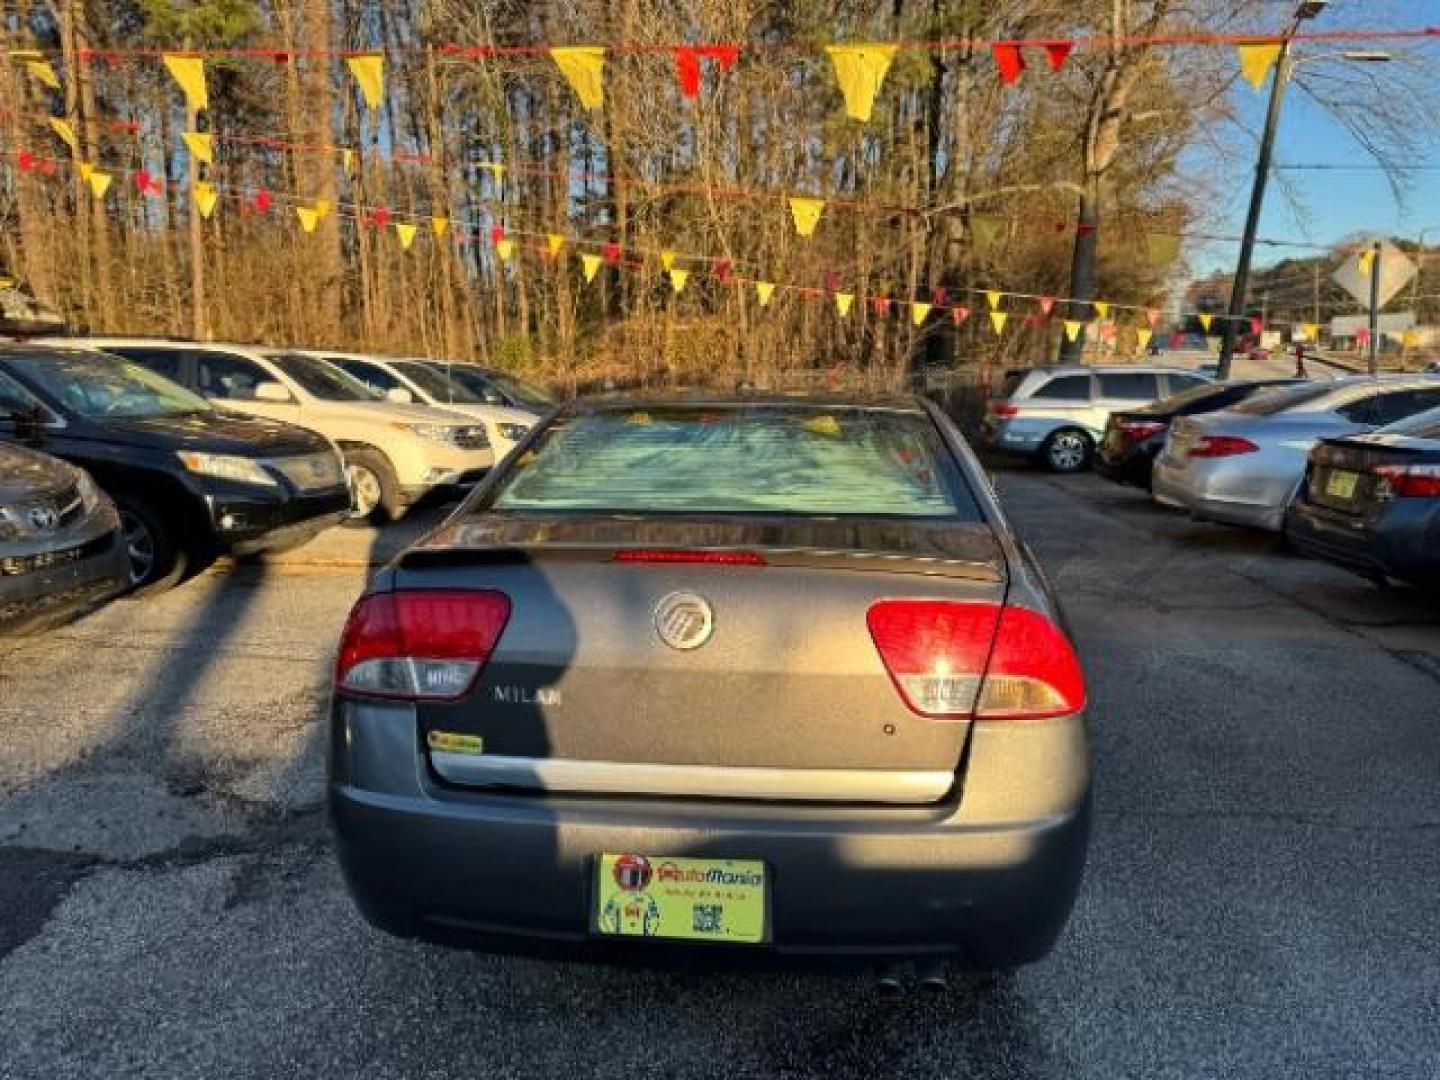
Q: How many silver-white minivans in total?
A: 1